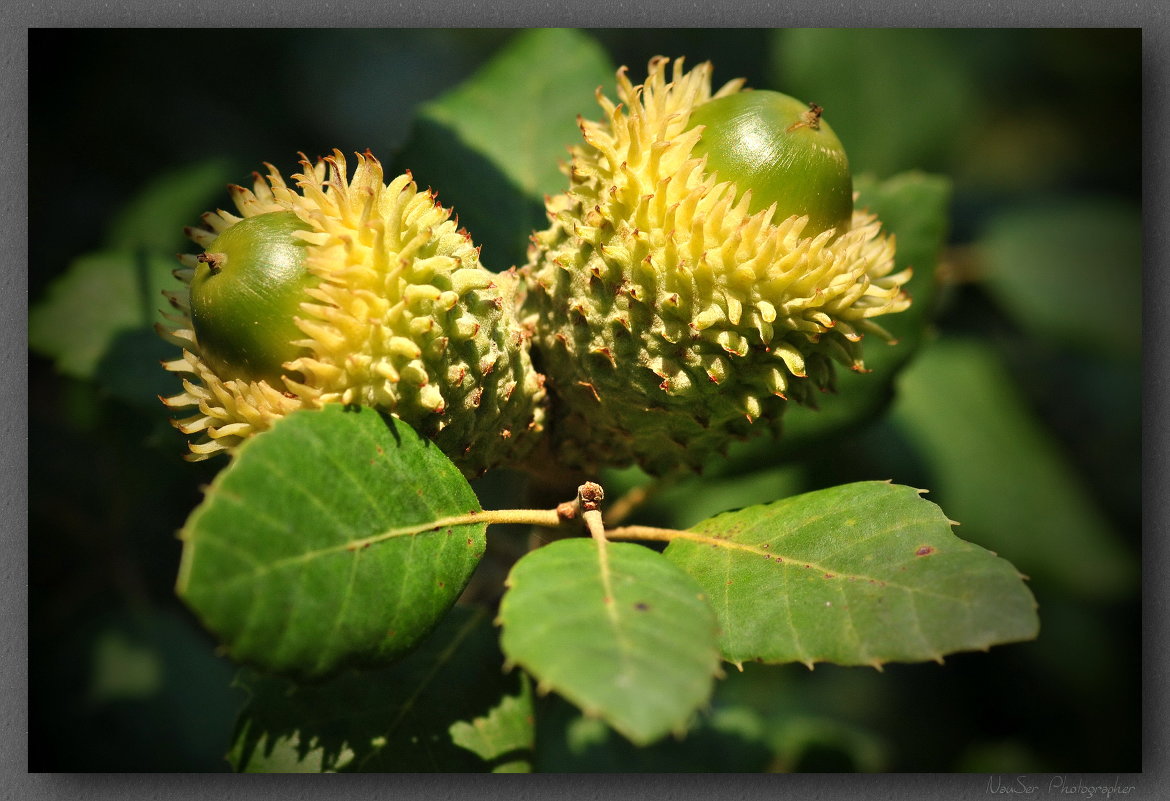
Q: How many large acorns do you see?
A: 2